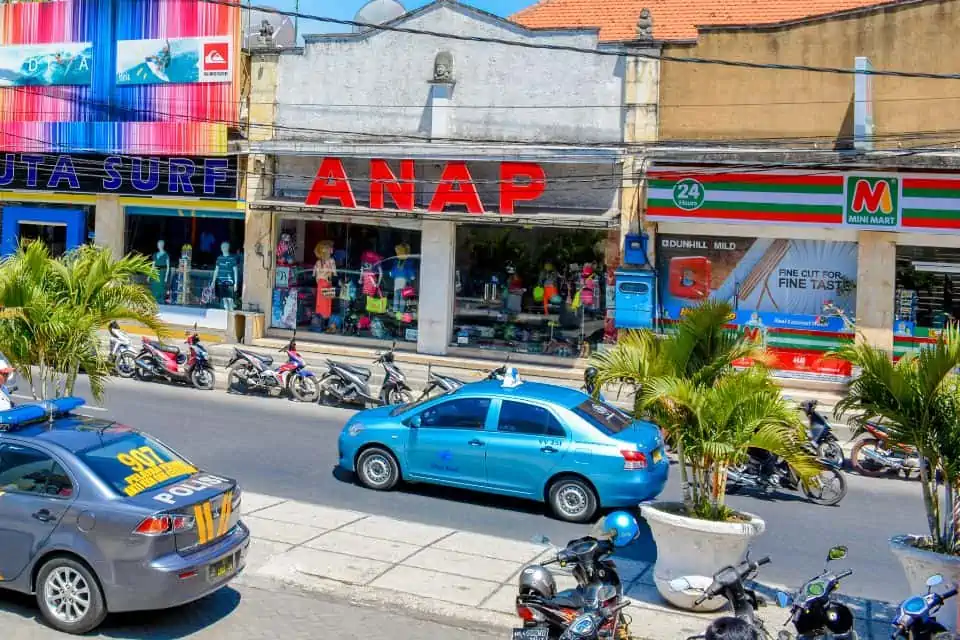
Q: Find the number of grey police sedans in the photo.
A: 1